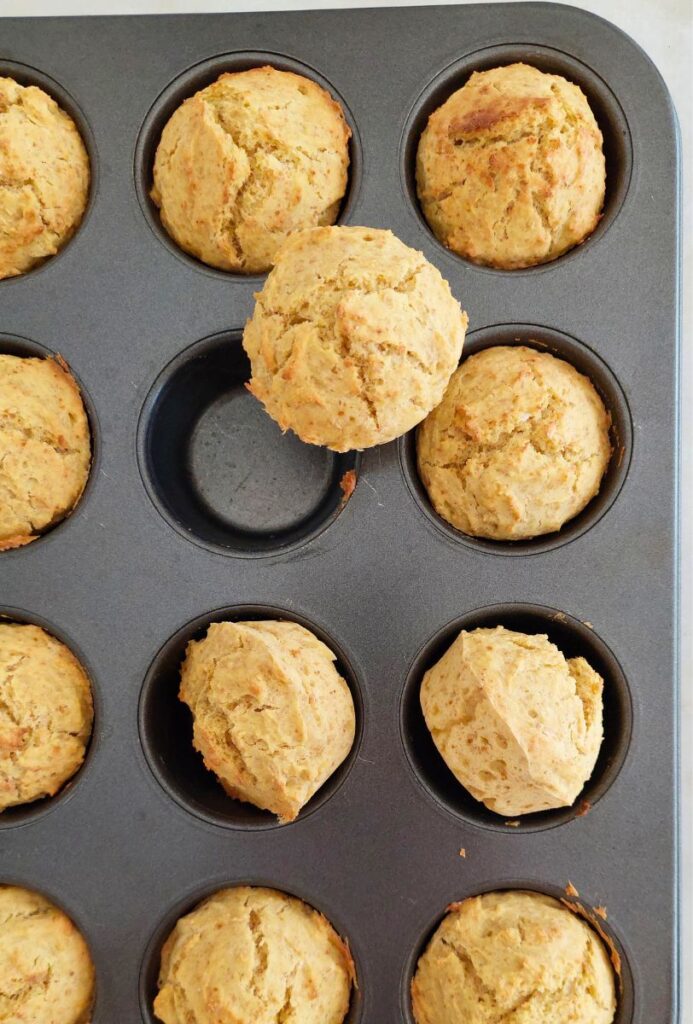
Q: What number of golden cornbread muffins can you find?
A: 12